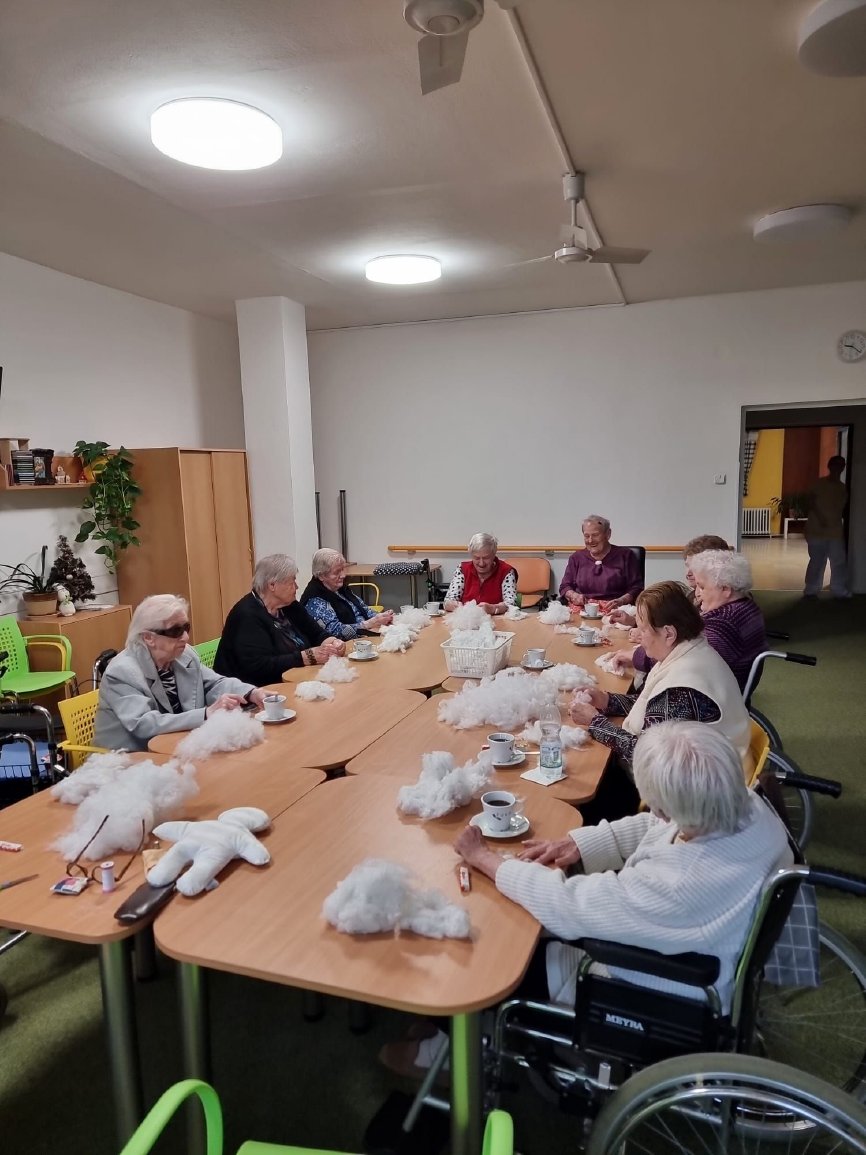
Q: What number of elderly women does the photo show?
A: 9